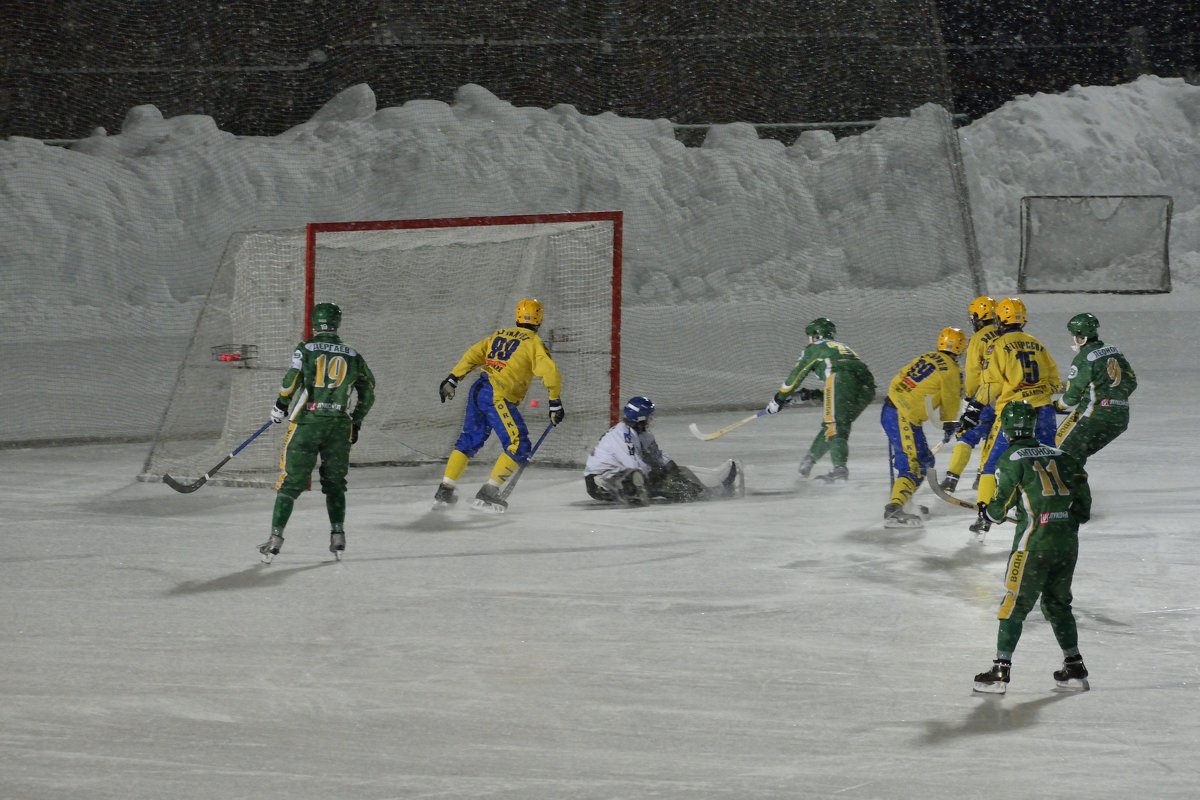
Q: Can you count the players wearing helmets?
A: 9